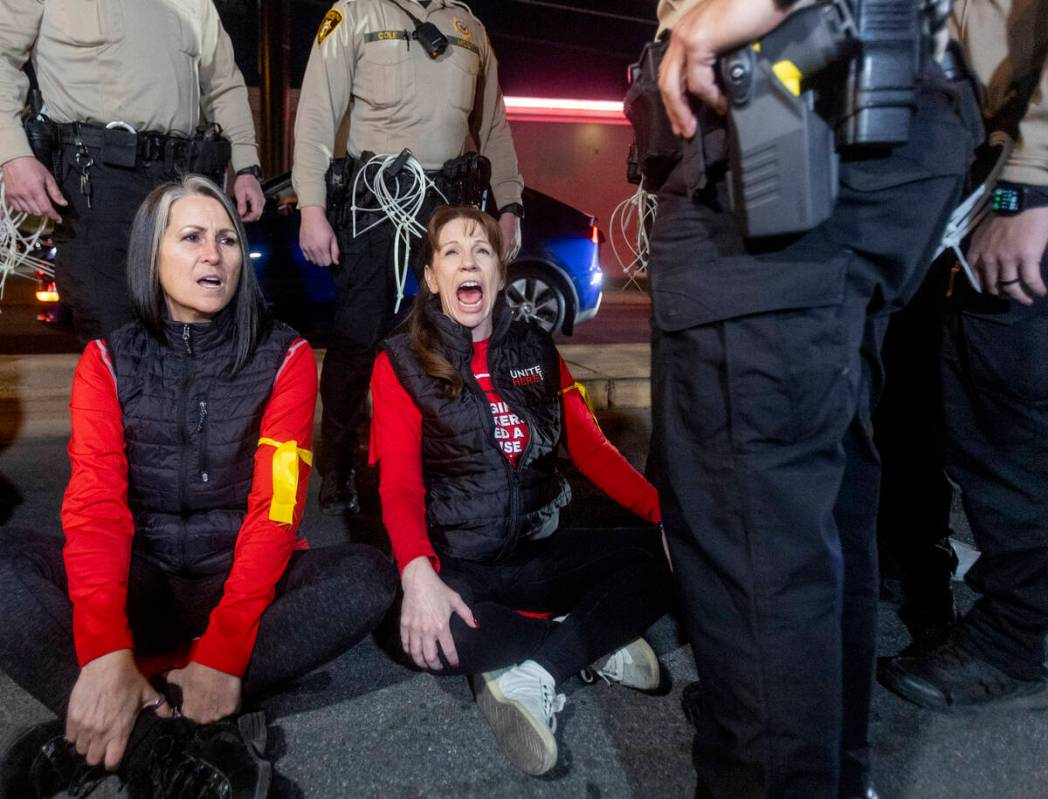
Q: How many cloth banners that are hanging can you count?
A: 0